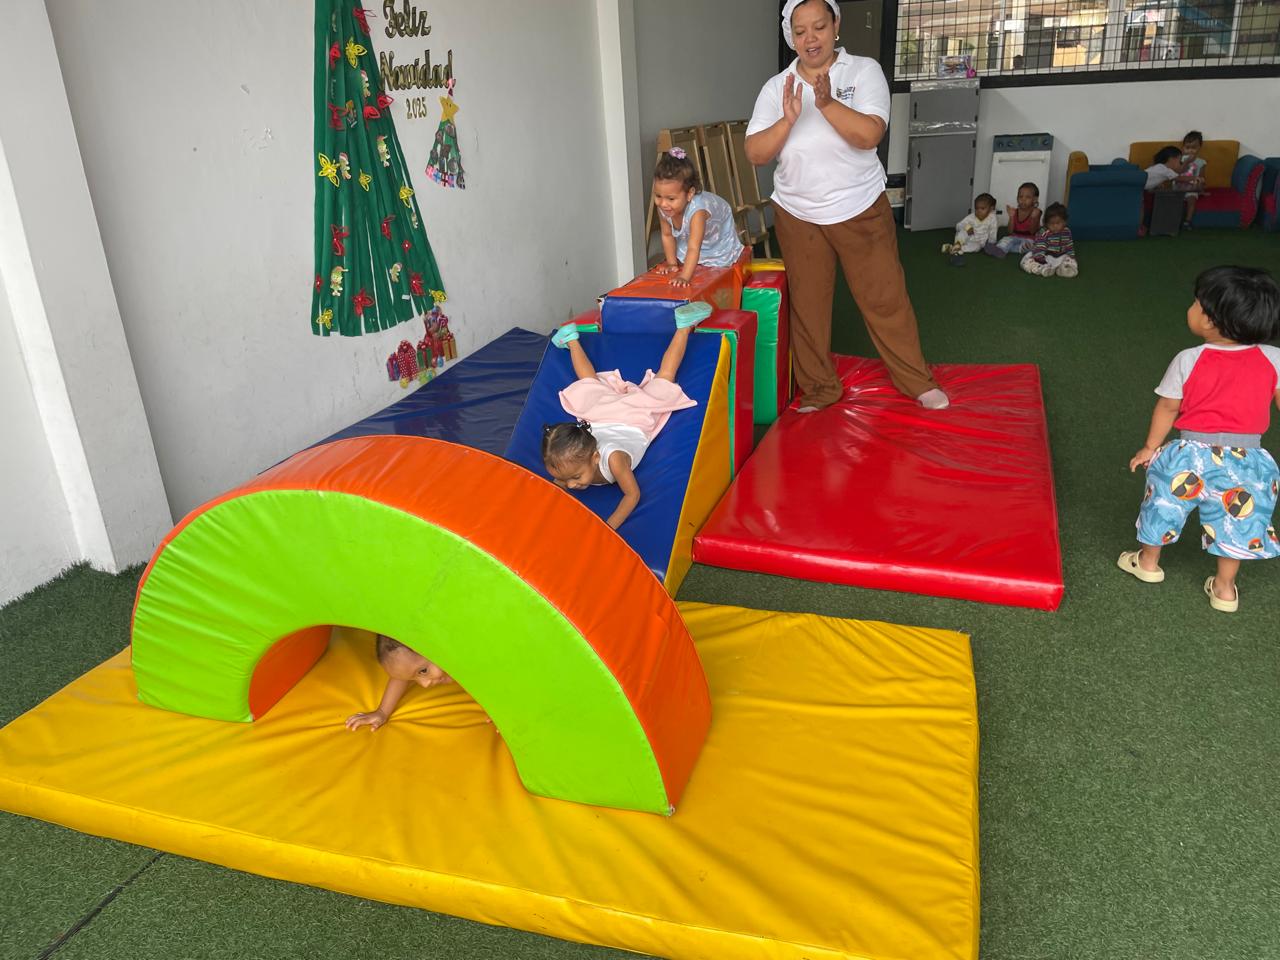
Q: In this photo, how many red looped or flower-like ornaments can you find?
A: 11